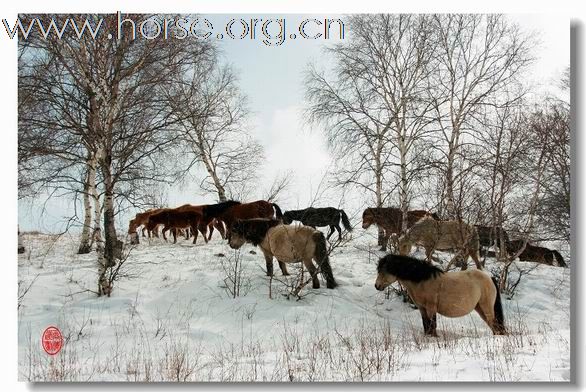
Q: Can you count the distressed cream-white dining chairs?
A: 0